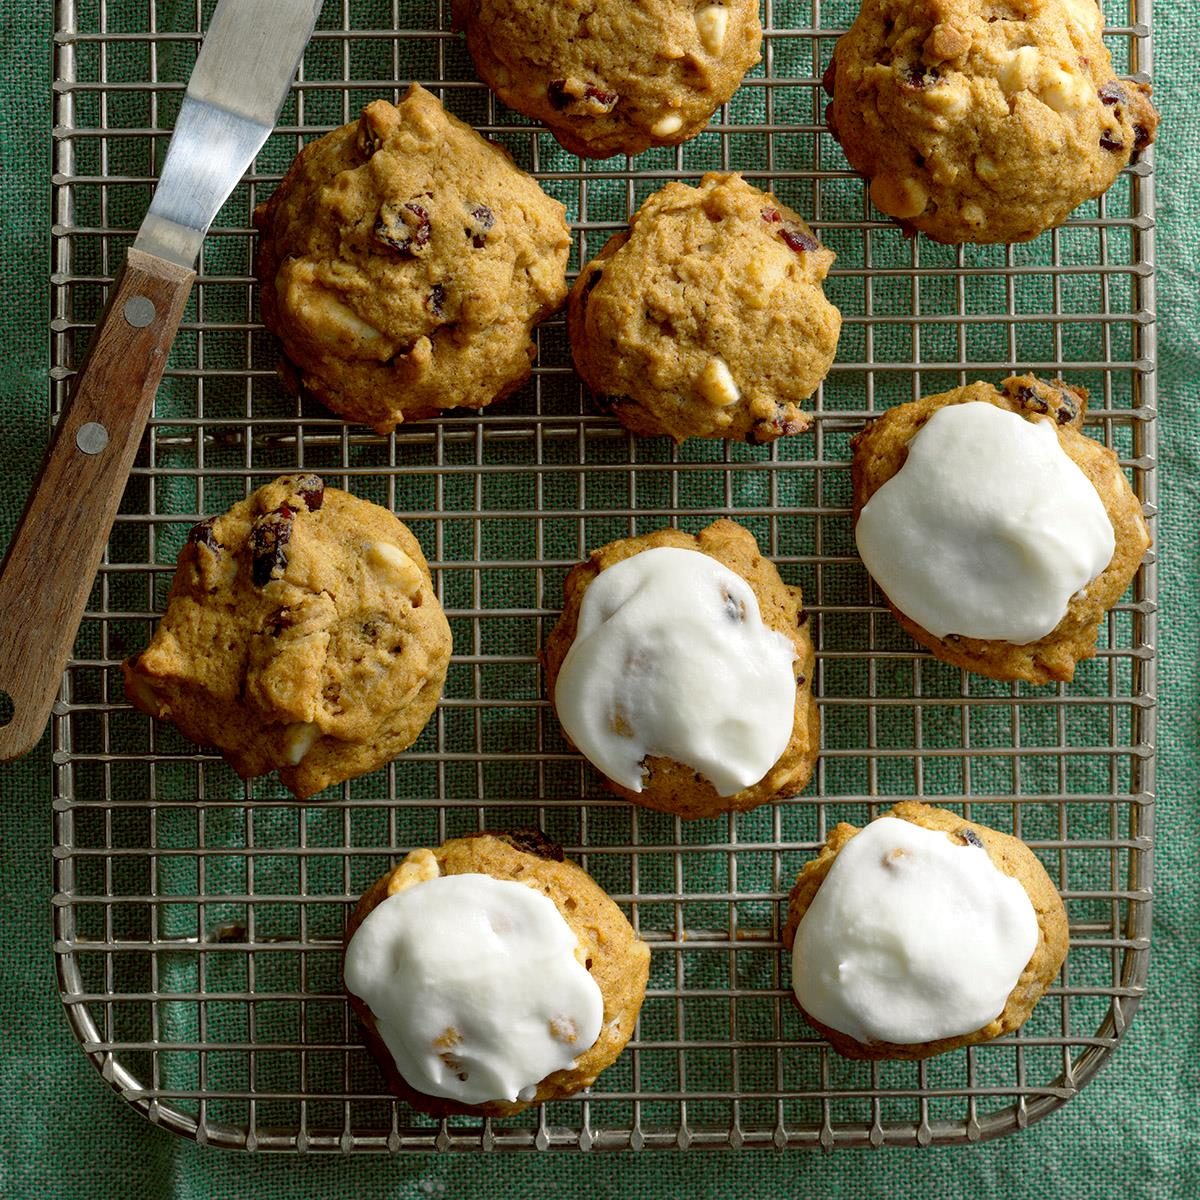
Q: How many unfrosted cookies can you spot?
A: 5